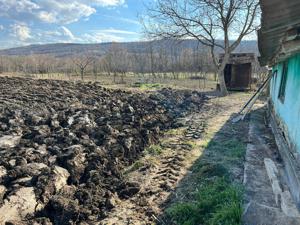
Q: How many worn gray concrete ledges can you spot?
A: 1